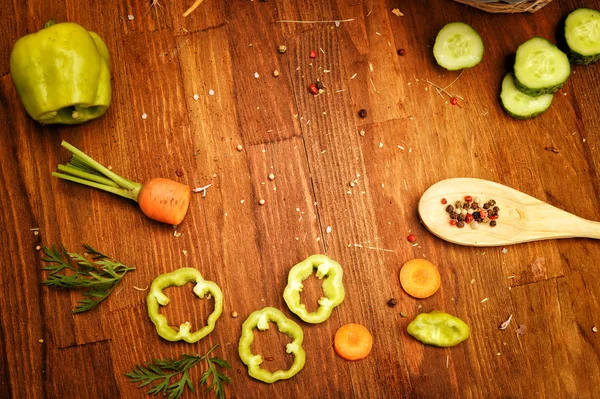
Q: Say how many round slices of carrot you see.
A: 2